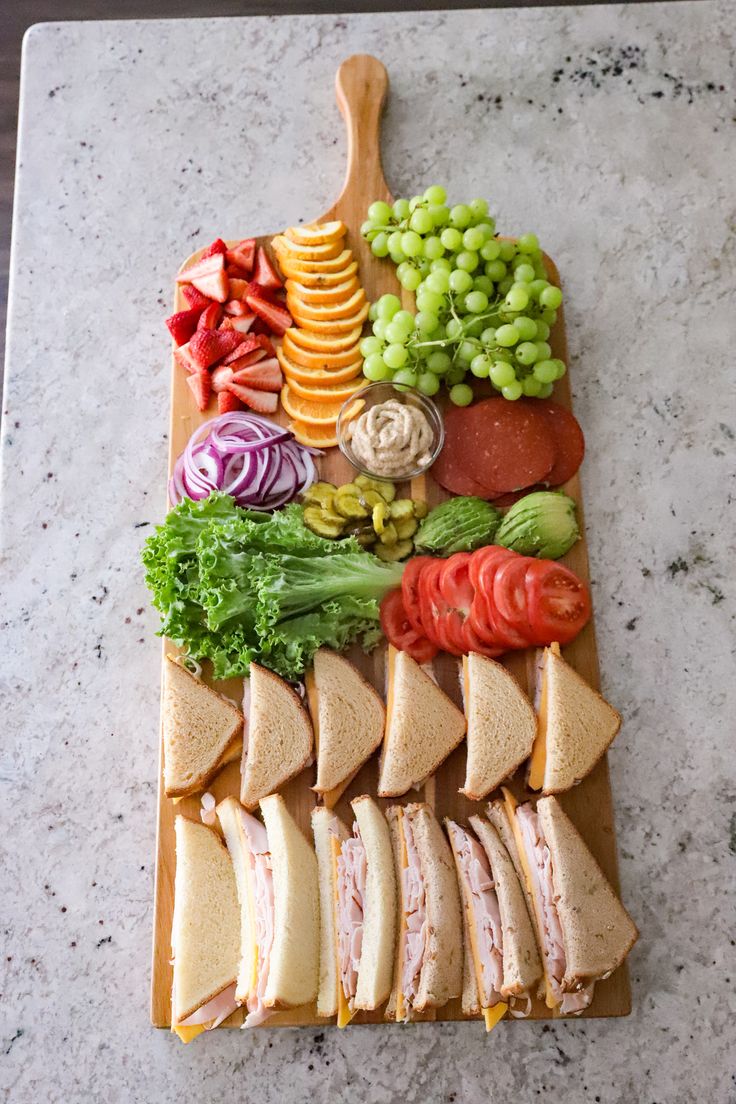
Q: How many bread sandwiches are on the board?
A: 12